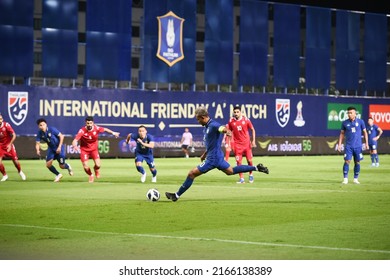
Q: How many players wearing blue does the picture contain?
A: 5